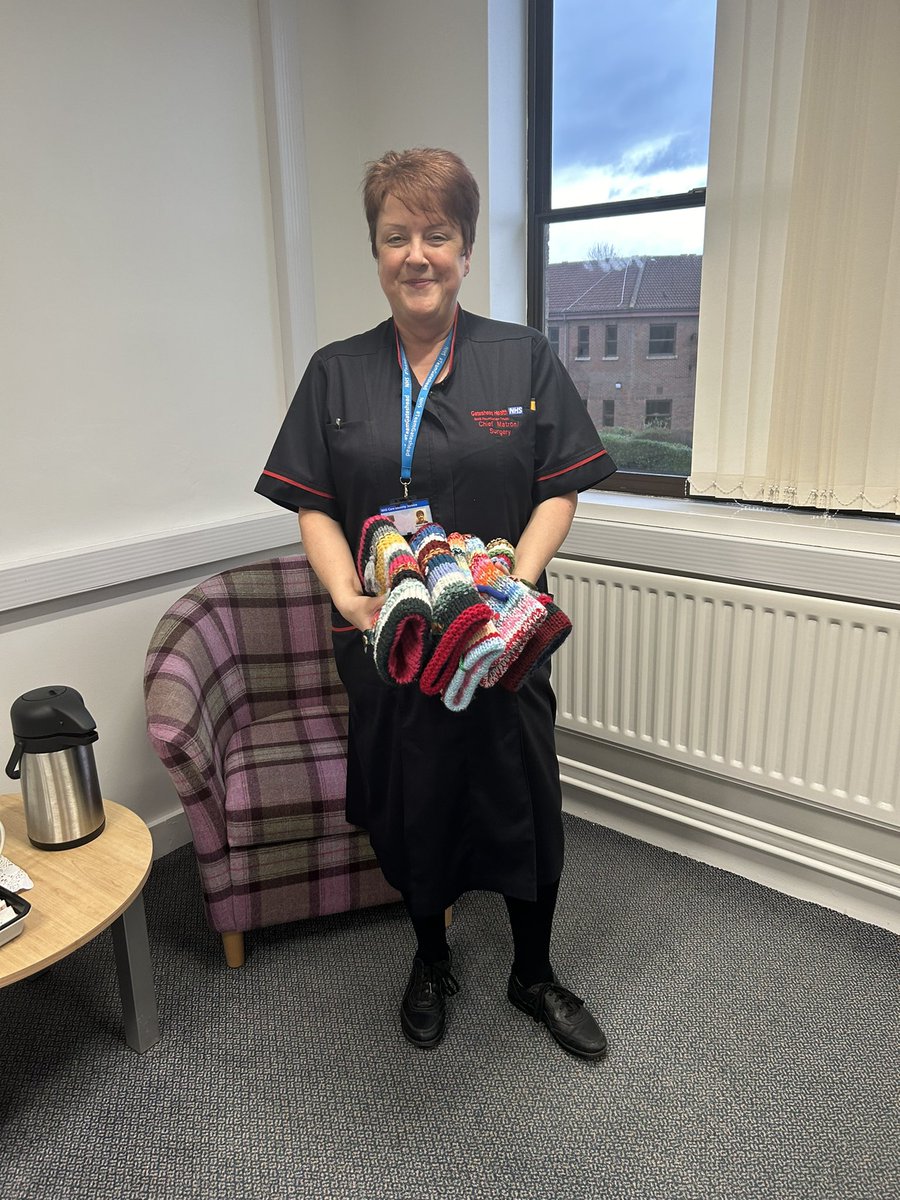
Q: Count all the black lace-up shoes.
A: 2